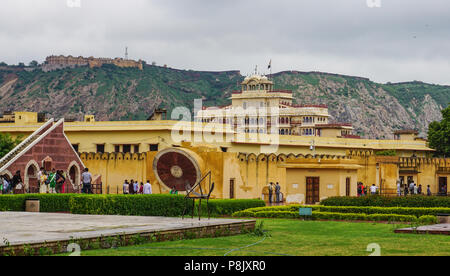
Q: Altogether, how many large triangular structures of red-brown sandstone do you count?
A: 1